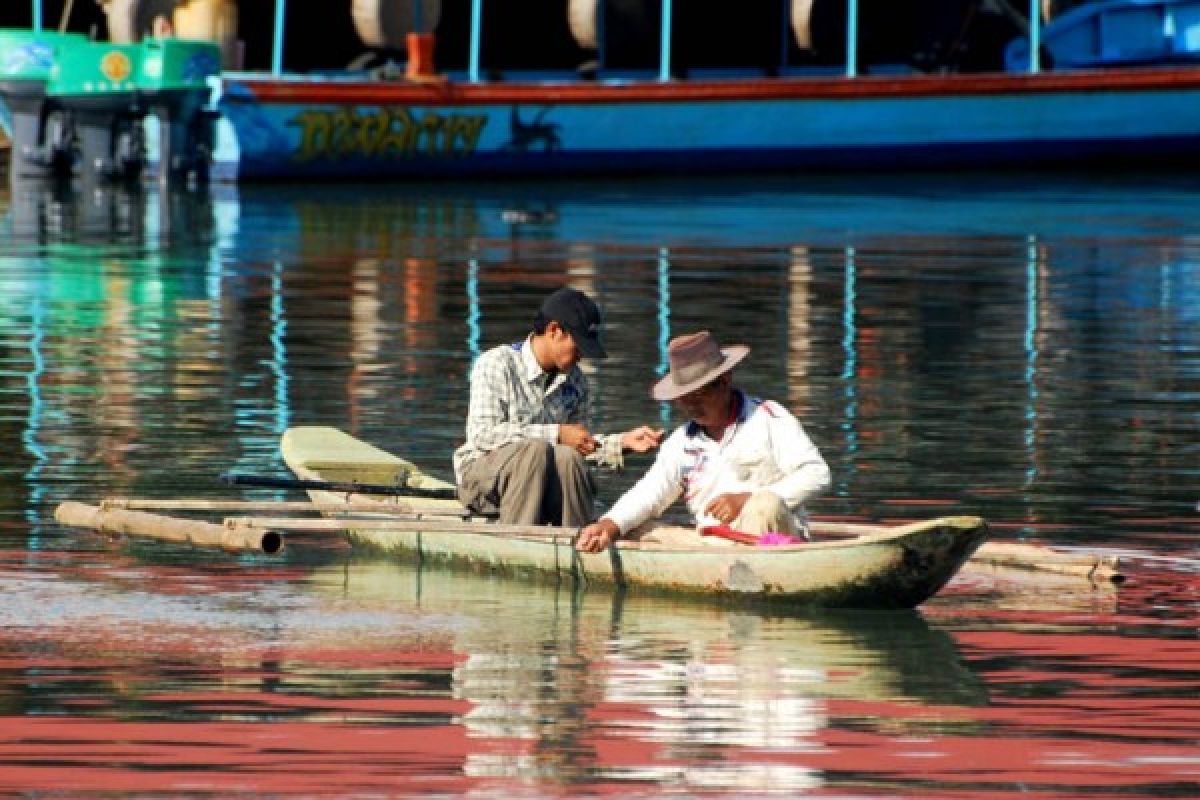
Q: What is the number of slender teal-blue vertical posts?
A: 6